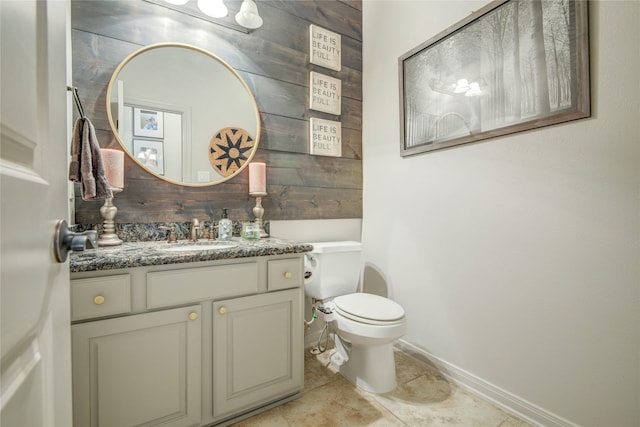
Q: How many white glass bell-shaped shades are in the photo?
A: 3